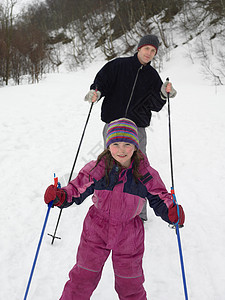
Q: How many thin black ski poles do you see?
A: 2